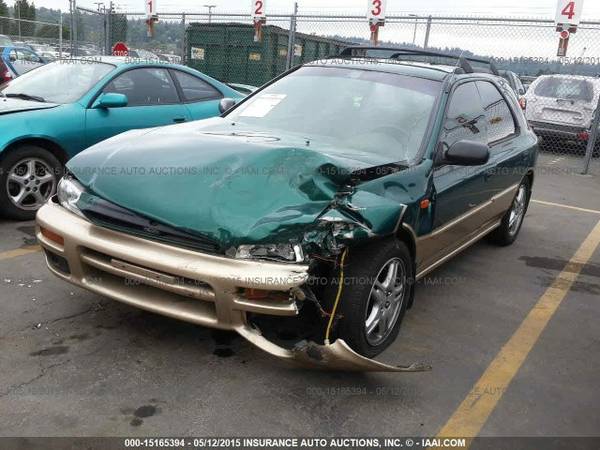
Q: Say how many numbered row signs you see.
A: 4